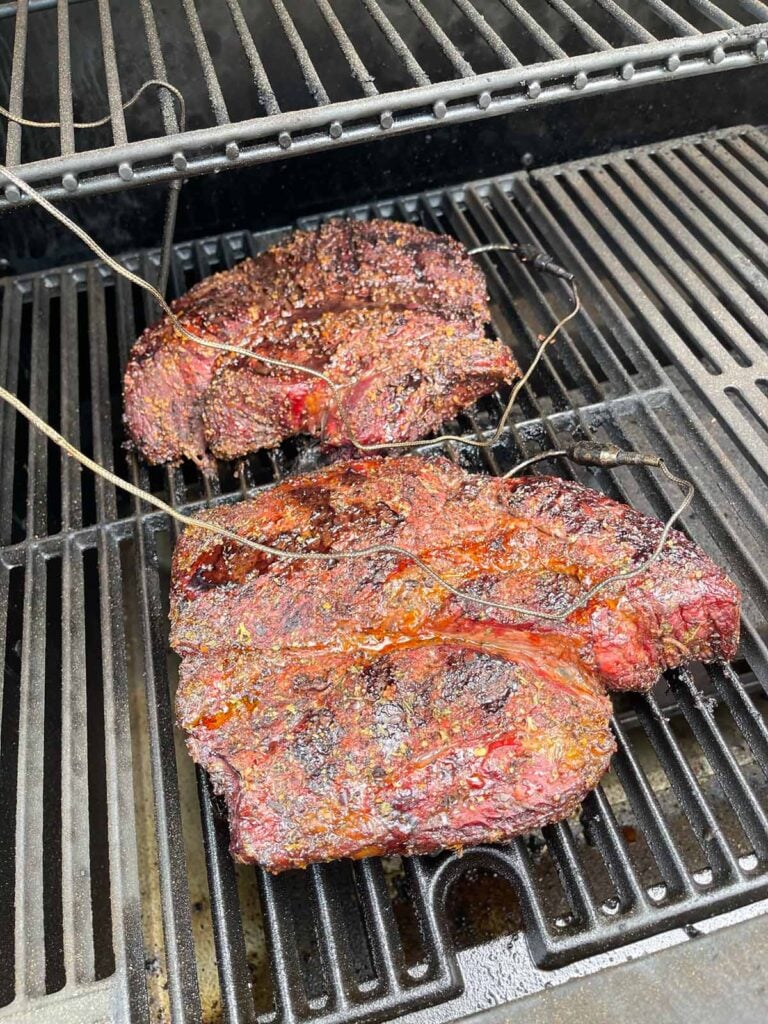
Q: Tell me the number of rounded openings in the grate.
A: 1